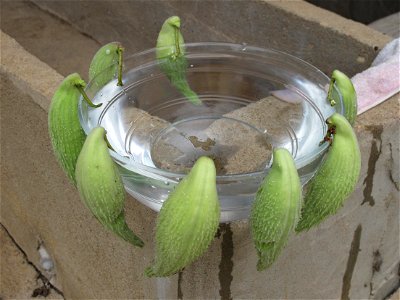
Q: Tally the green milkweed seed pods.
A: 8